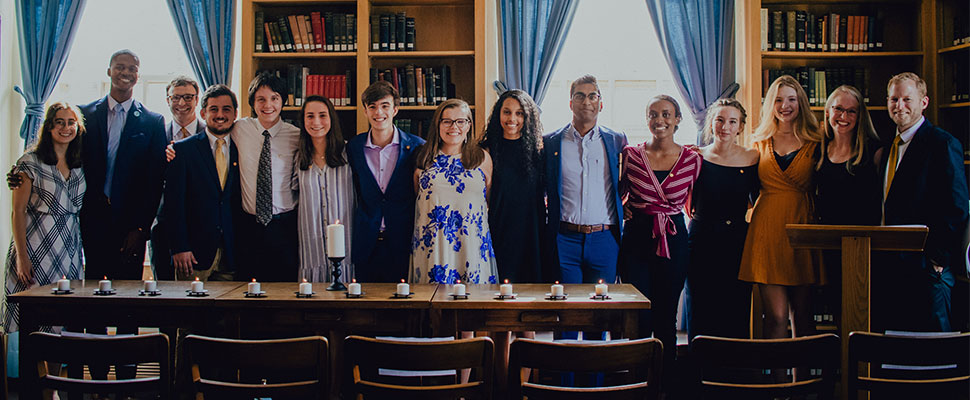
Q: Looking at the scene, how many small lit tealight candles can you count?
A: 12